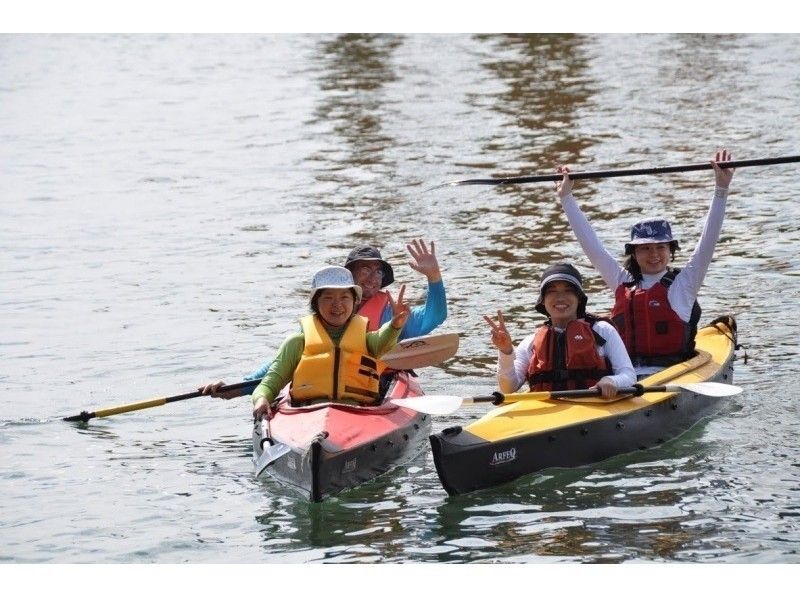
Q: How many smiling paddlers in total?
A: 4